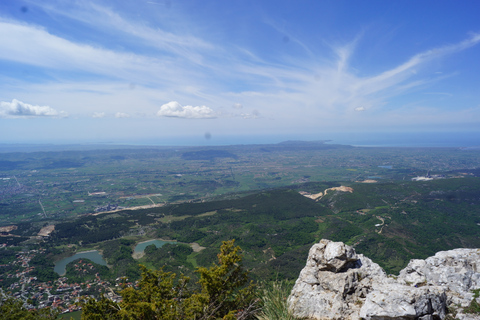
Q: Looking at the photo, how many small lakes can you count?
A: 2